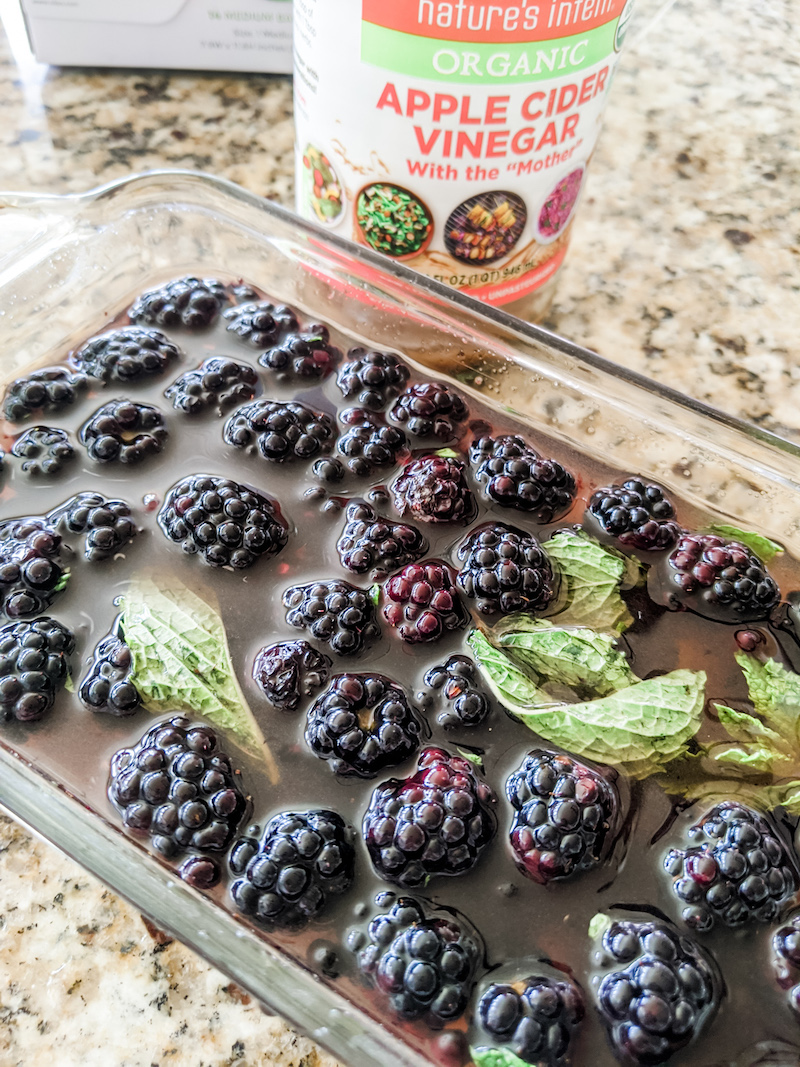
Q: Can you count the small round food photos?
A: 4